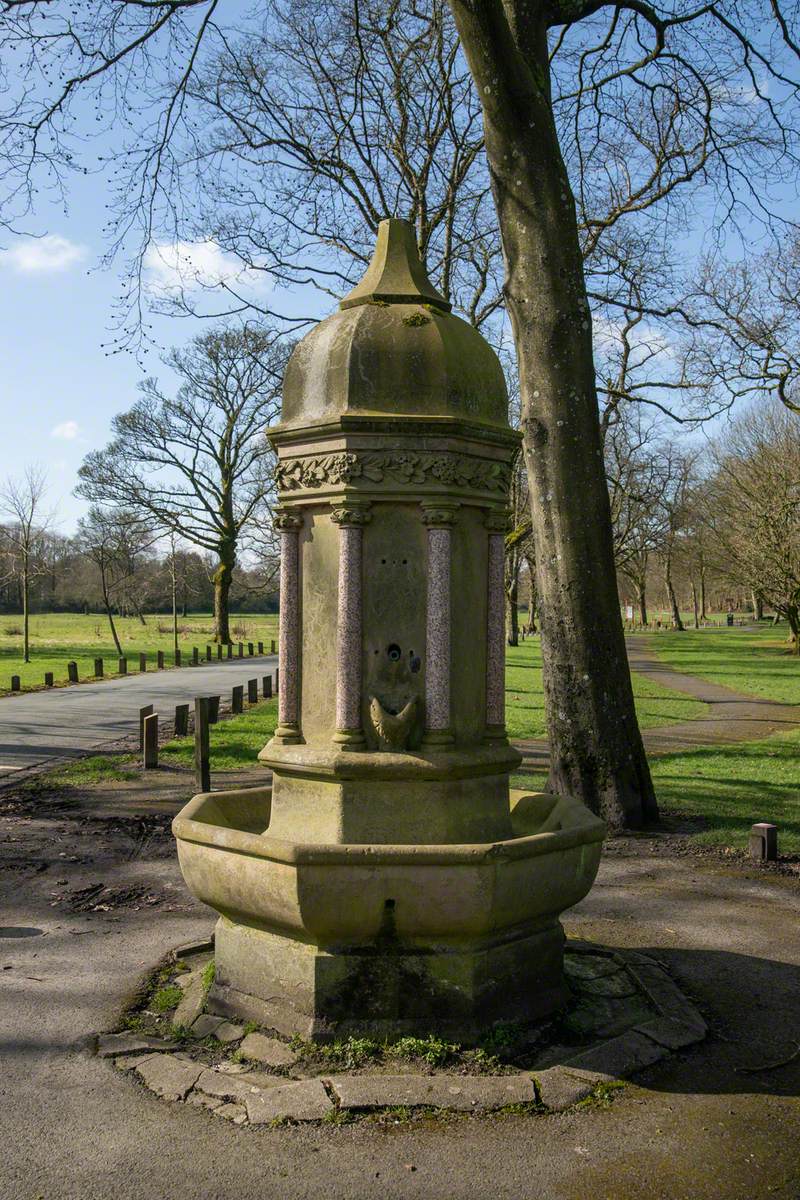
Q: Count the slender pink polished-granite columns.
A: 4